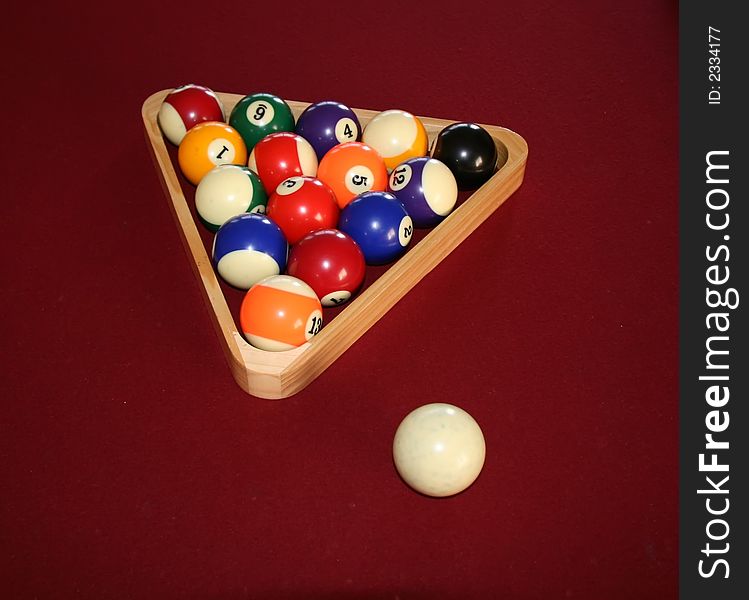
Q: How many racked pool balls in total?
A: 15